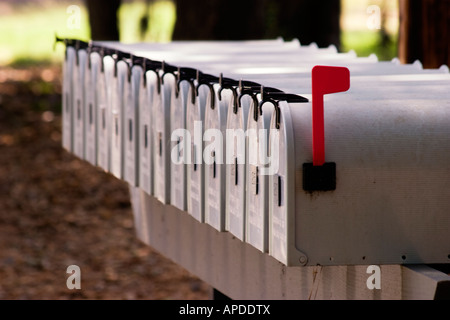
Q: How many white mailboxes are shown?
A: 14